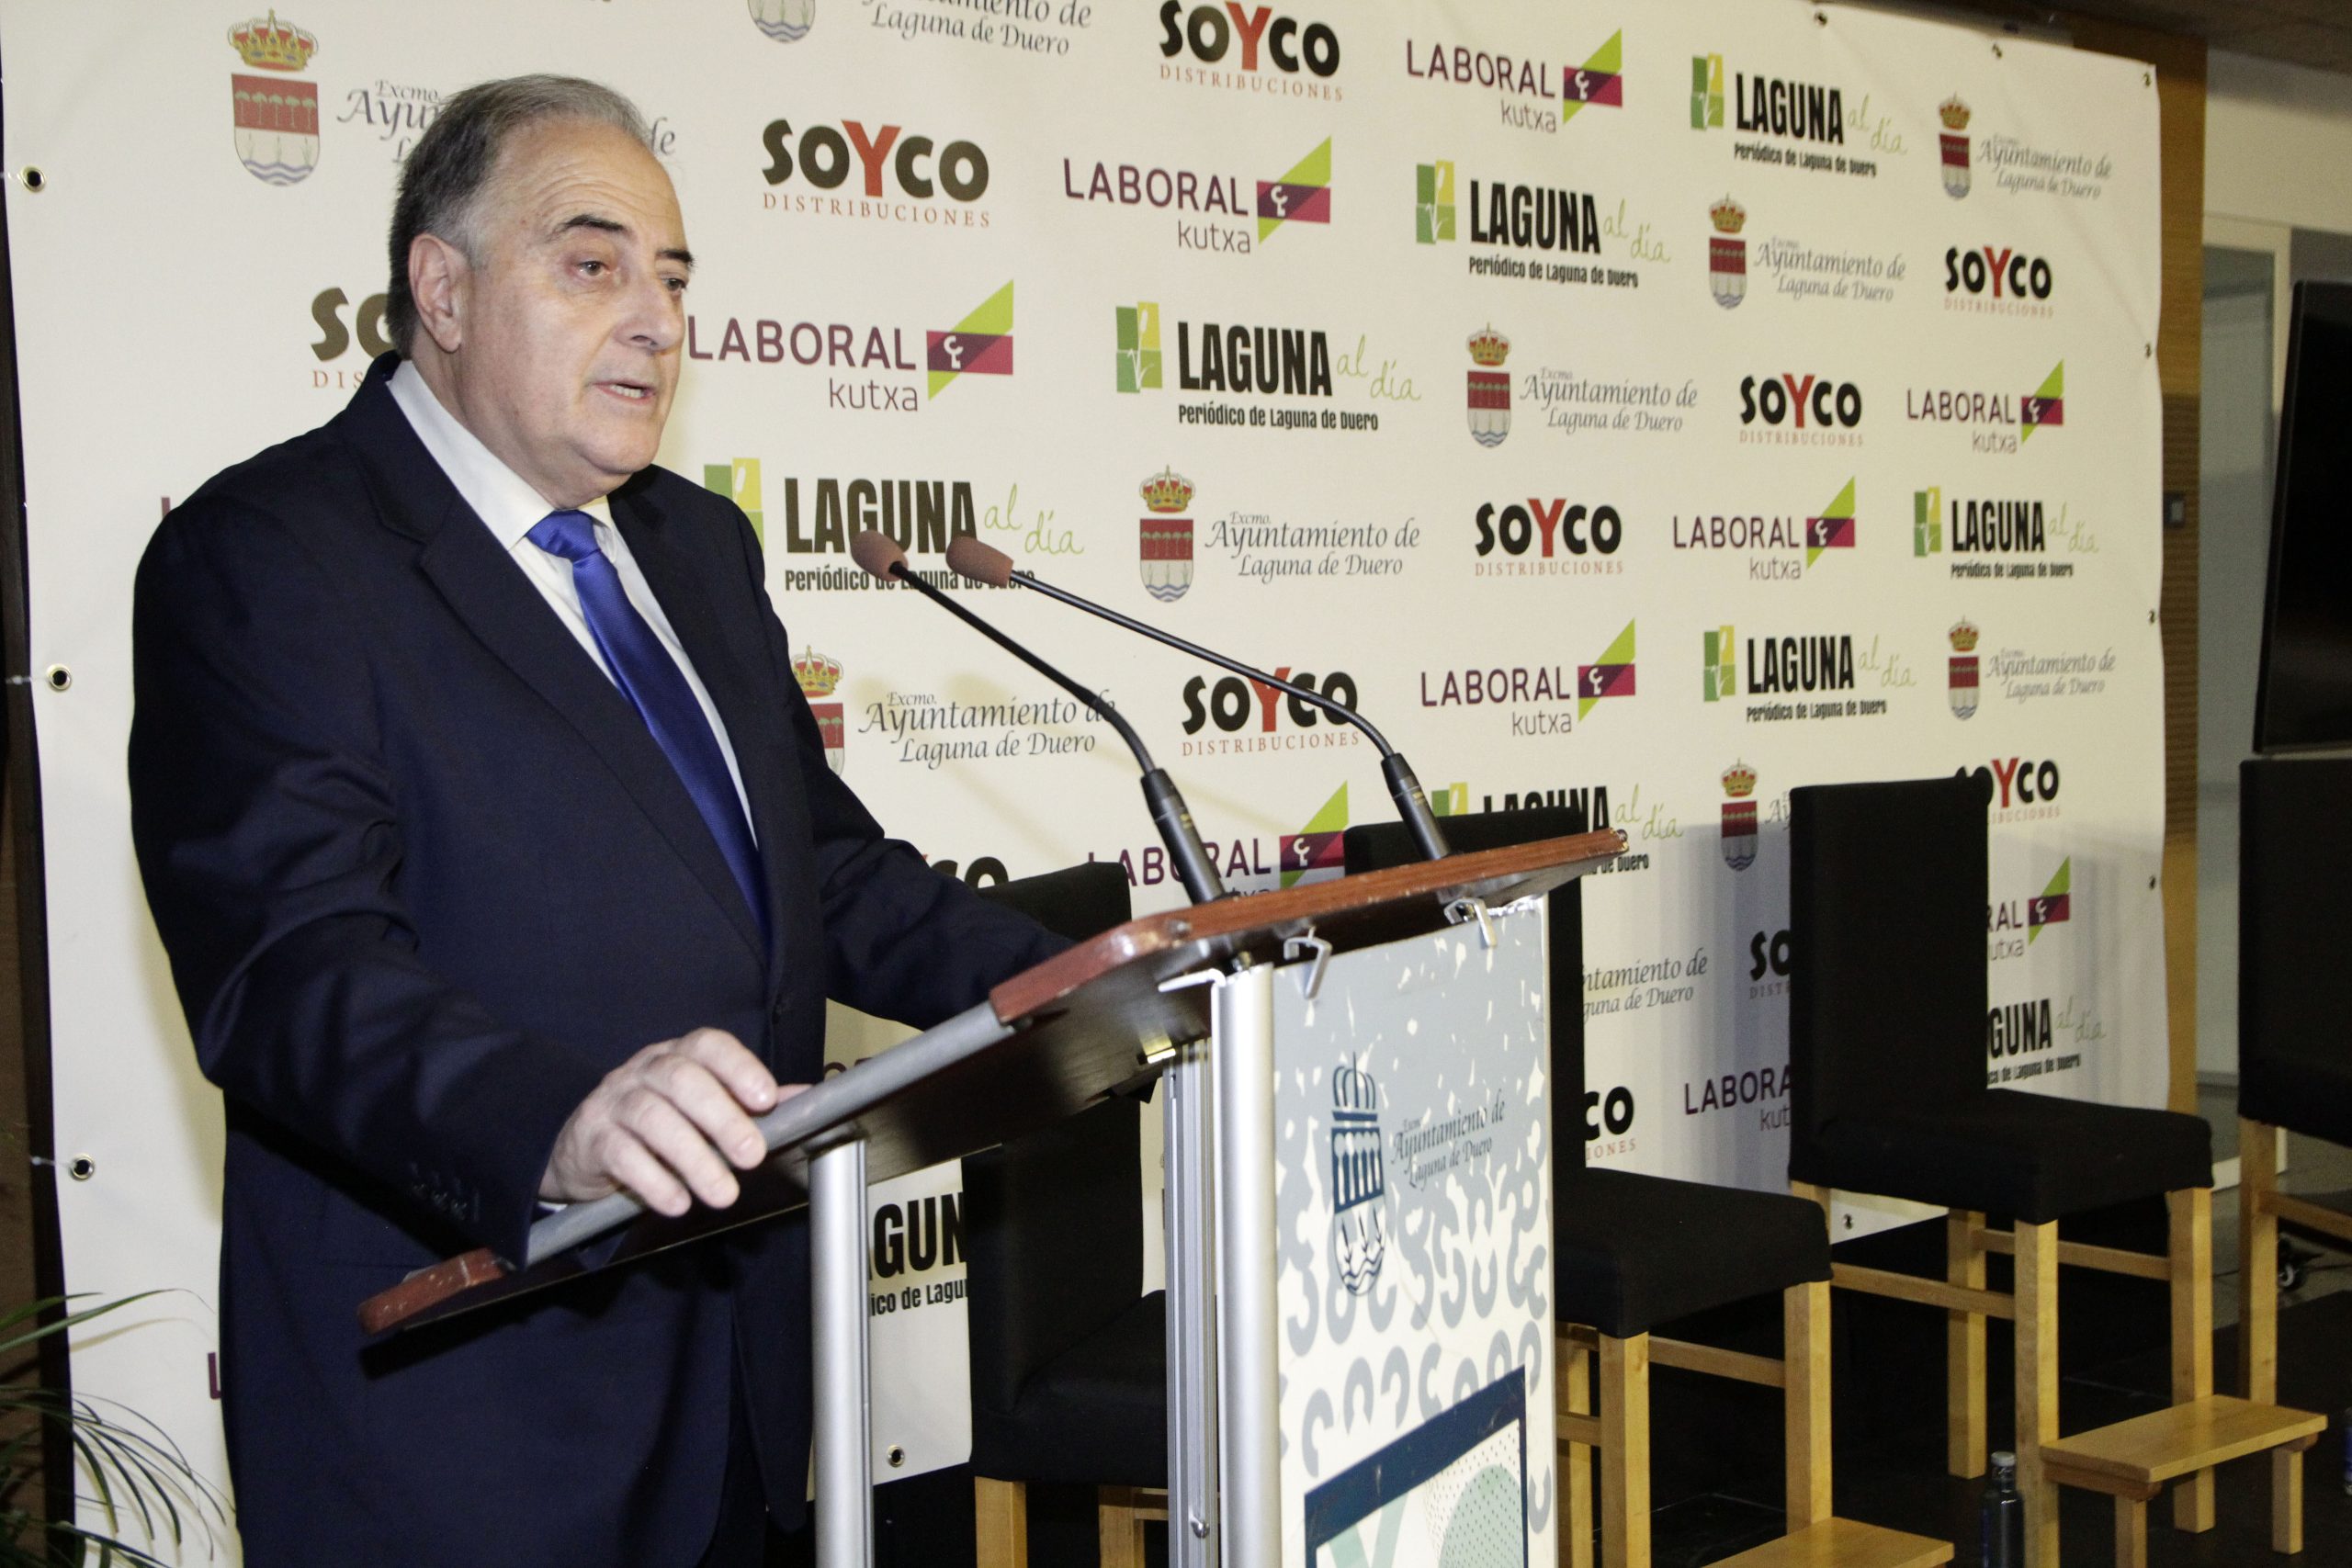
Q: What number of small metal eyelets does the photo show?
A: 11